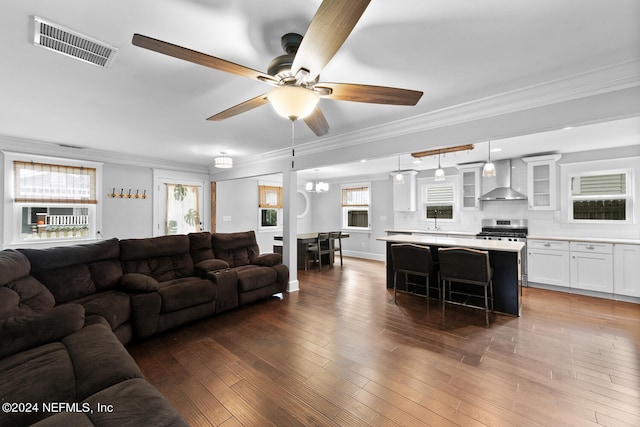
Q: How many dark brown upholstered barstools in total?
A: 2